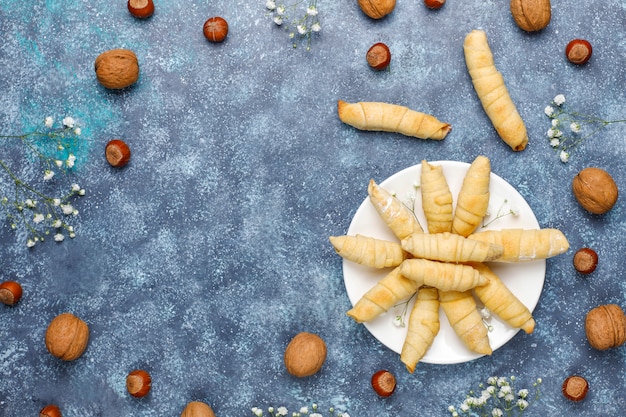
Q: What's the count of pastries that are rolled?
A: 13